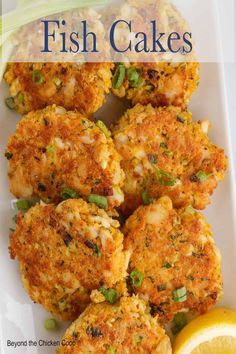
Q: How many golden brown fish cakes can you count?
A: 7